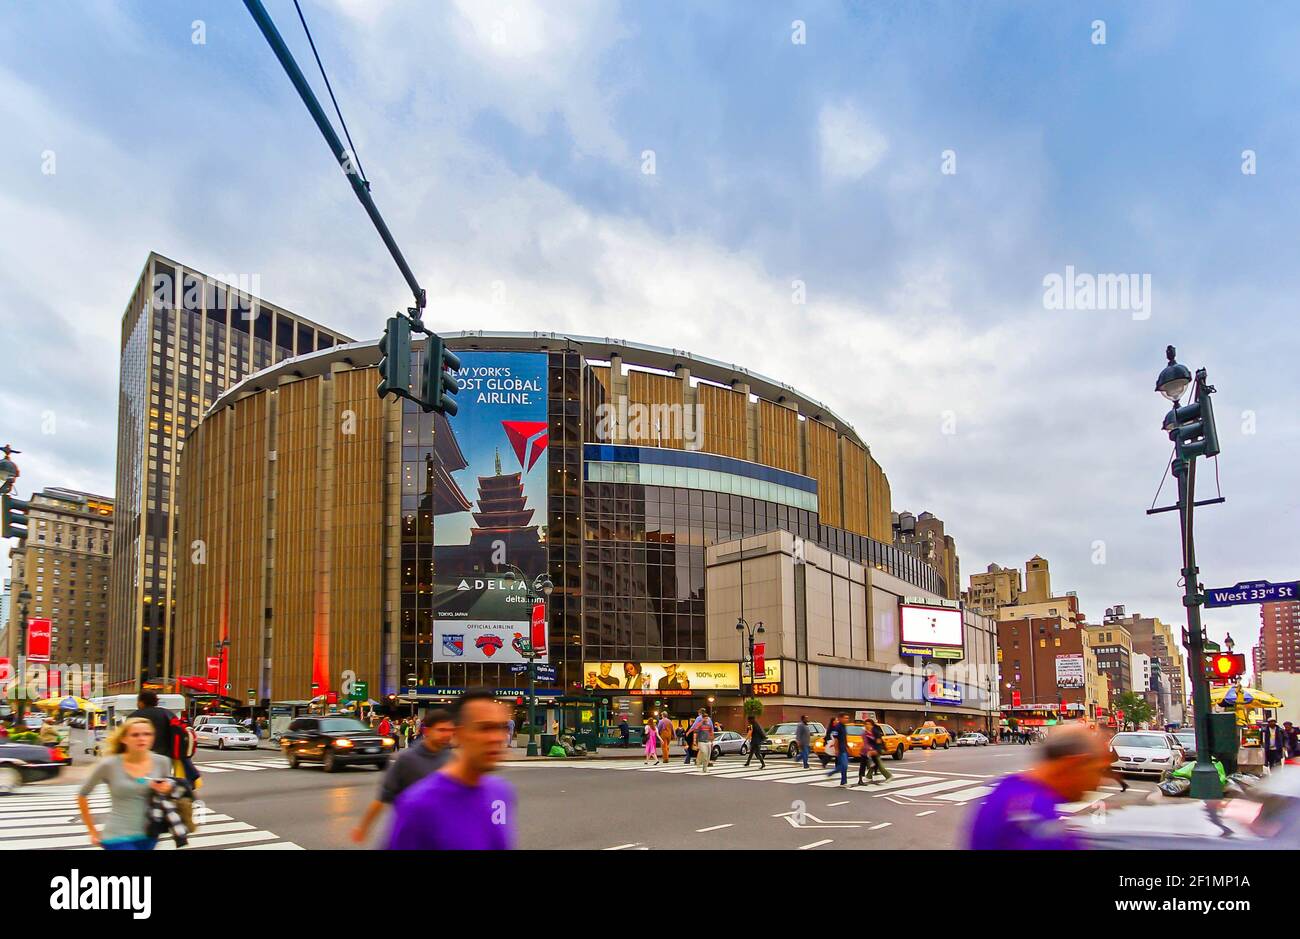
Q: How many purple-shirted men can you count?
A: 2